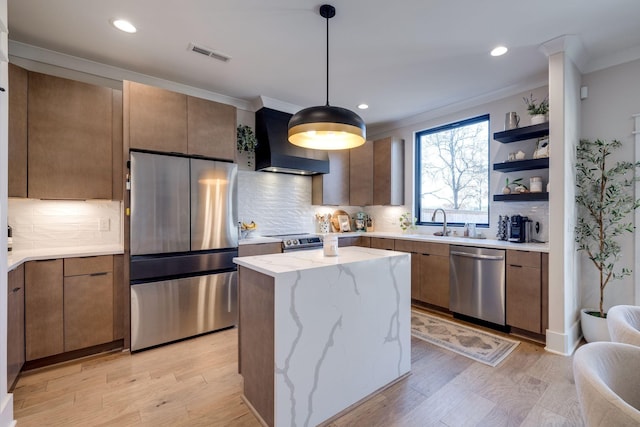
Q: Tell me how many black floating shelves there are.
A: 3